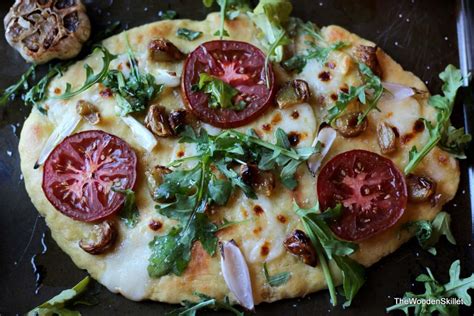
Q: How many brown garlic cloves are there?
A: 13